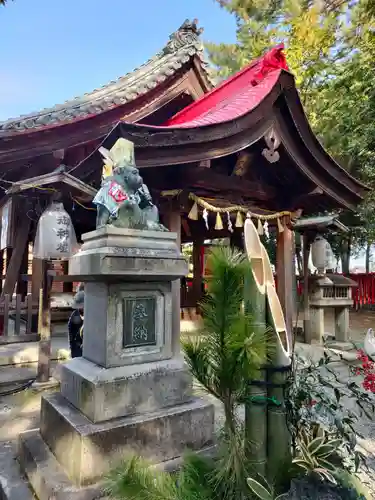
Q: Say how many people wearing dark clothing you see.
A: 1